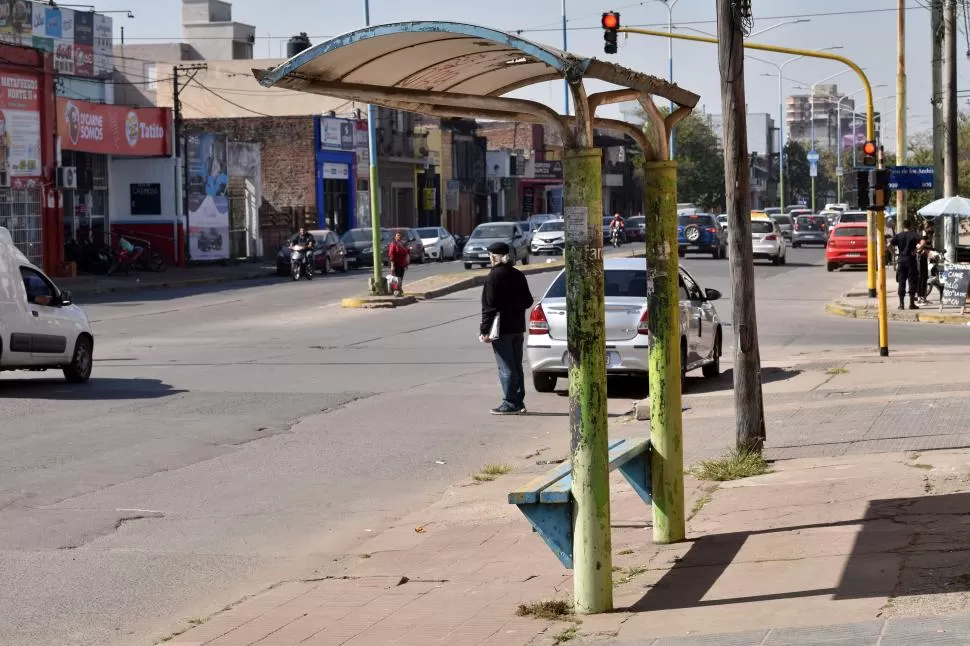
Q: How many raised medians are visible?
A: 1